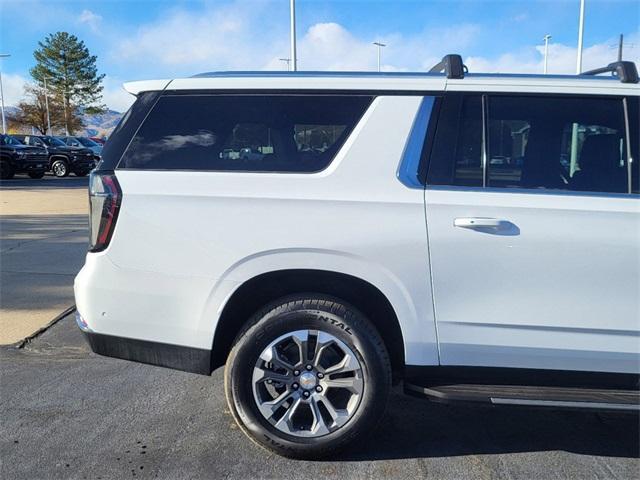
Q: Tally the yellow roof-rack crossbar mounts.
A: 0